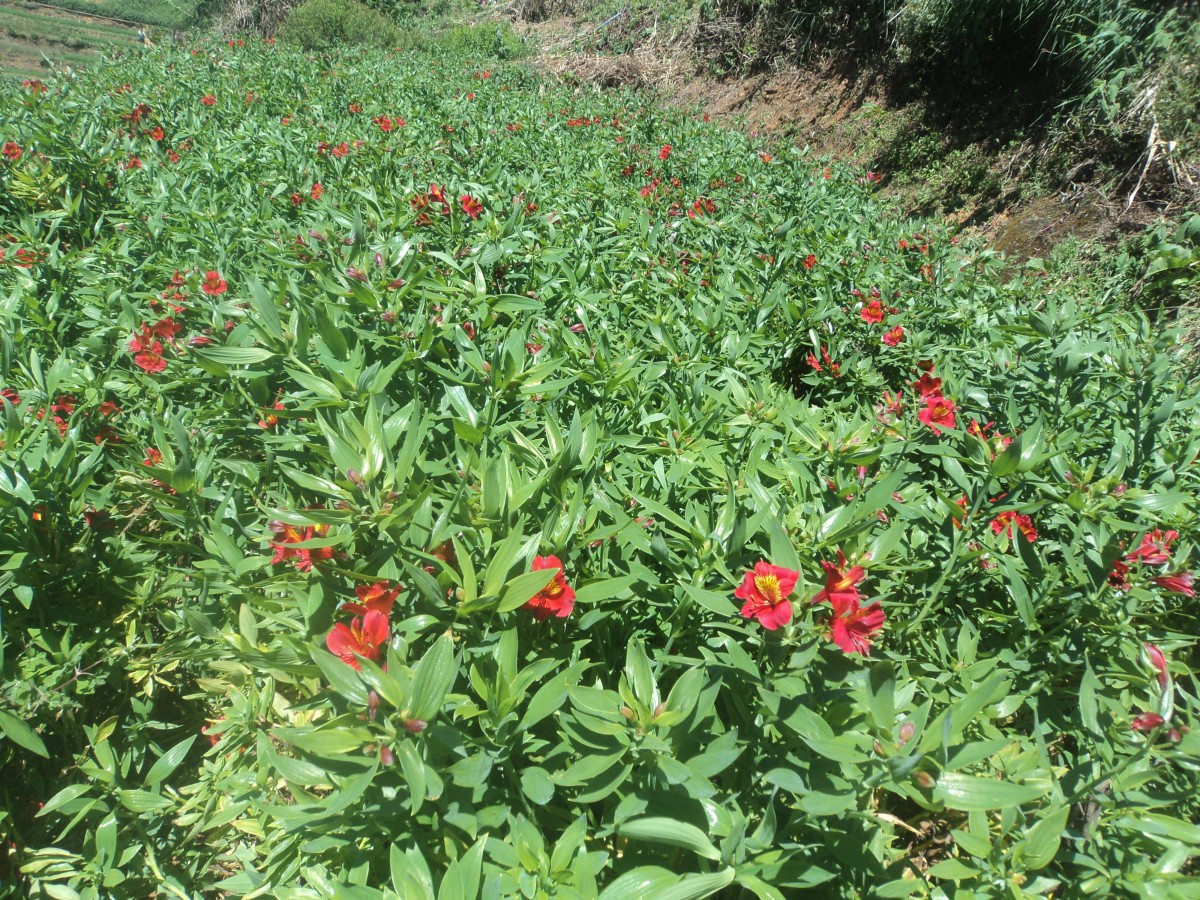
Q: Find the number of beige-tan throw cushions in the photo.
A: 0